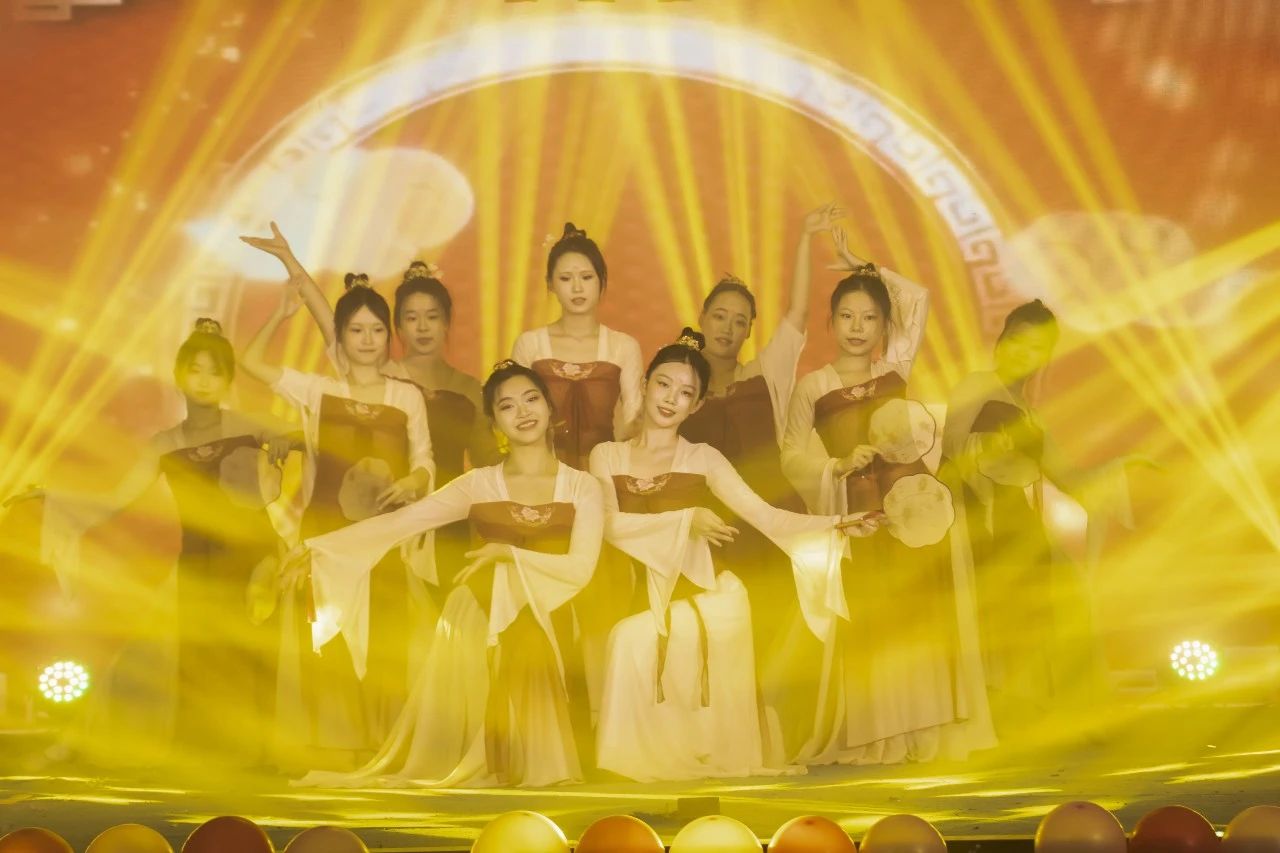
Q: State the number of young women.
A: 9